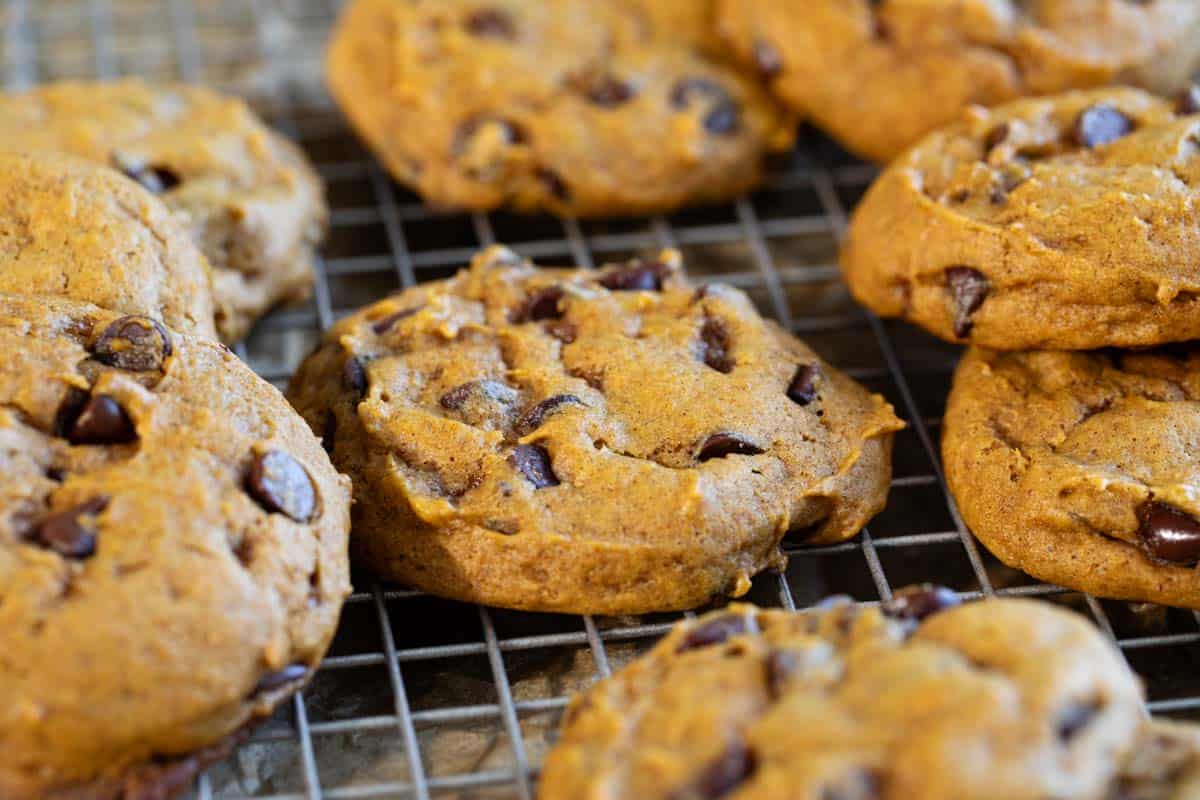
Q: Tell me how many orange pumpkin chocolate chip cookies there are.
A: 9